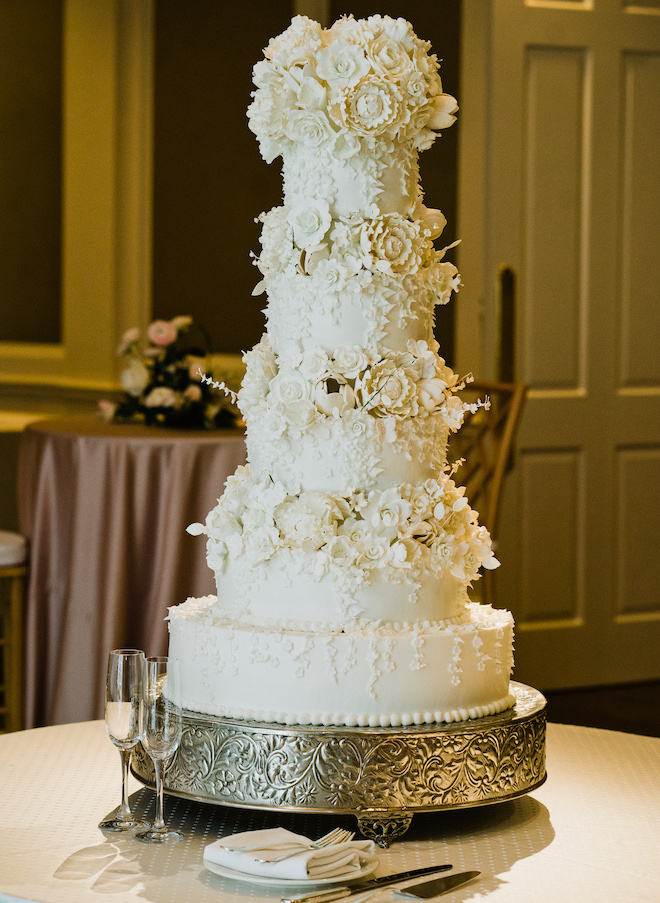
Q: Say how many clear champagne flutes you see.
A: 2